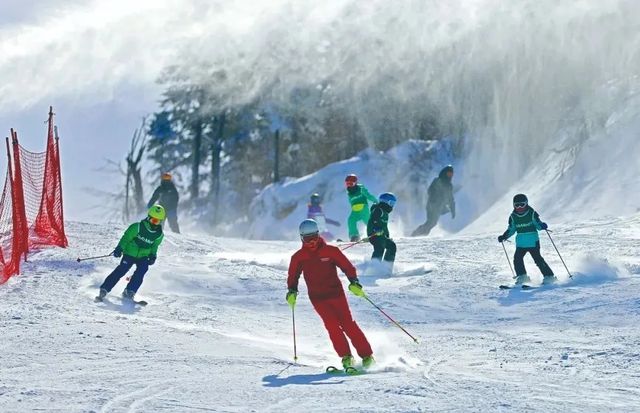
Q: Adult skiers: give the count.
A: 3